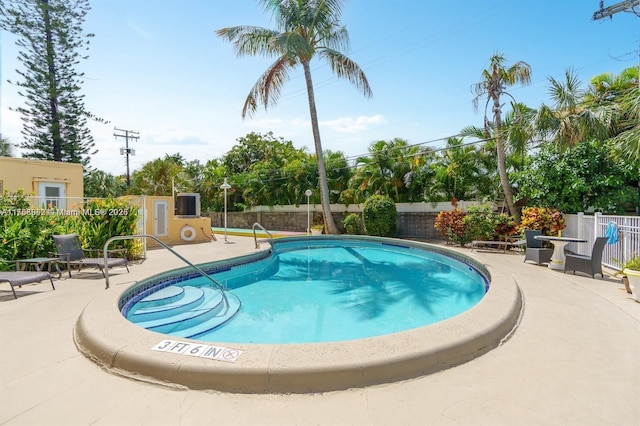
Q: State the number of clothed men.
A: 0